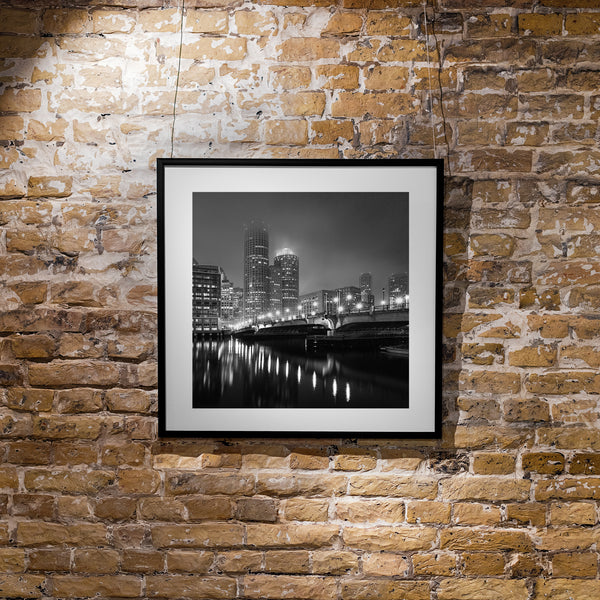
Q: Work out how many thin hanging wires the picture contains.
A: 2